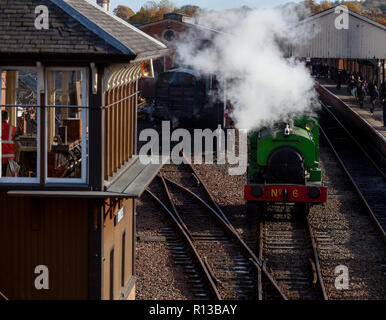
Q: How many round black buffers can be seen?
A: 2